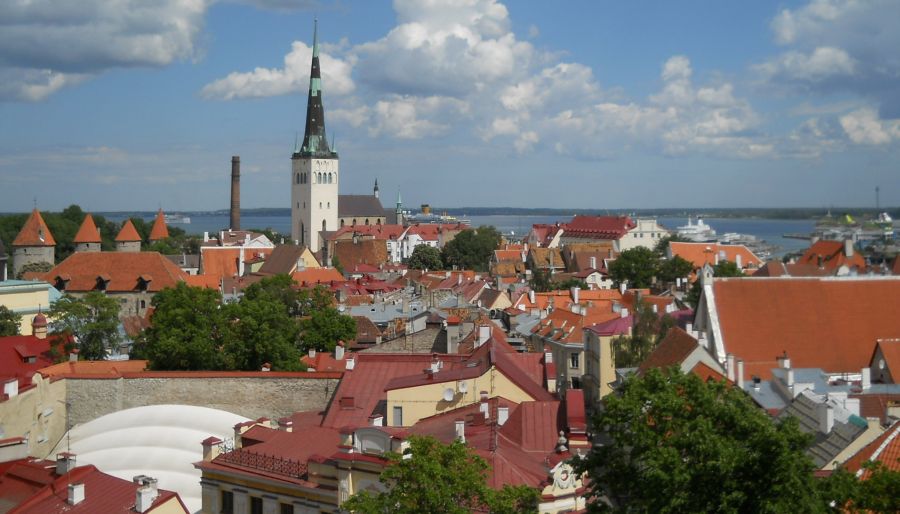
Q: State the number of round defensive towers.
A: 4